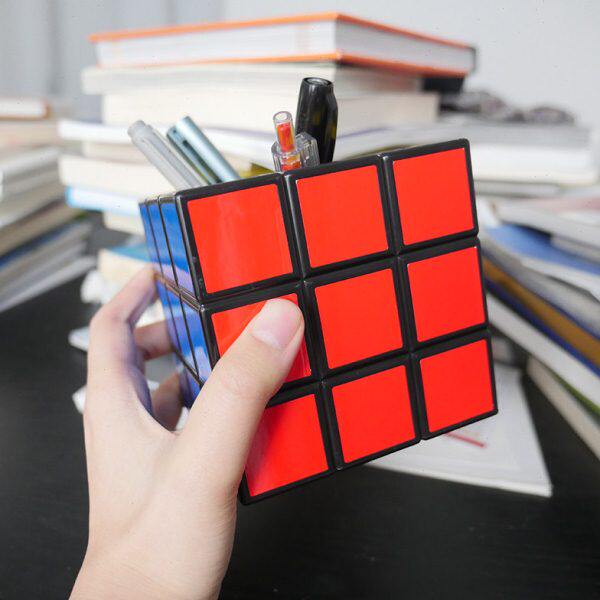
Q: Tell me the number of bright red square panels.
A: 9